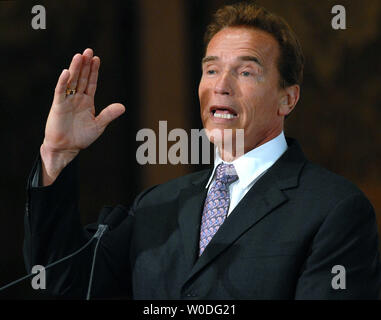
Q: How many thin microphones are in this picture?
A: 2